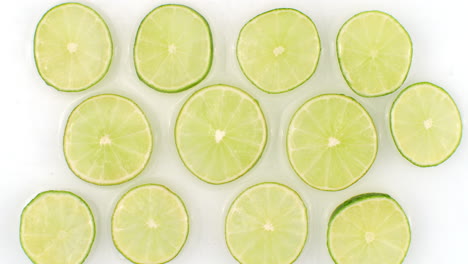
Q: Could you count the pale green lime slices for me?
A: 12